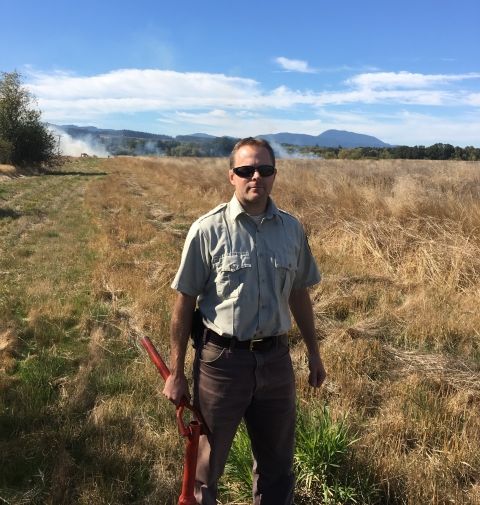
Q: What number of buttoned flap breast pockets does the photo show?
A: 2